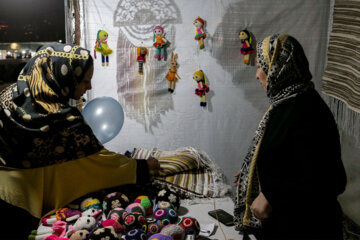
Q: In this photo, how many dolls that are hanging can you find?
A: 7